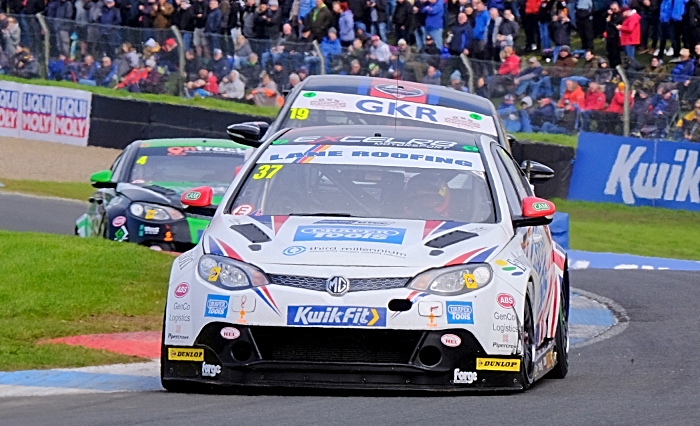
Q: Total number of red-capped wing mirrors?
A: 2